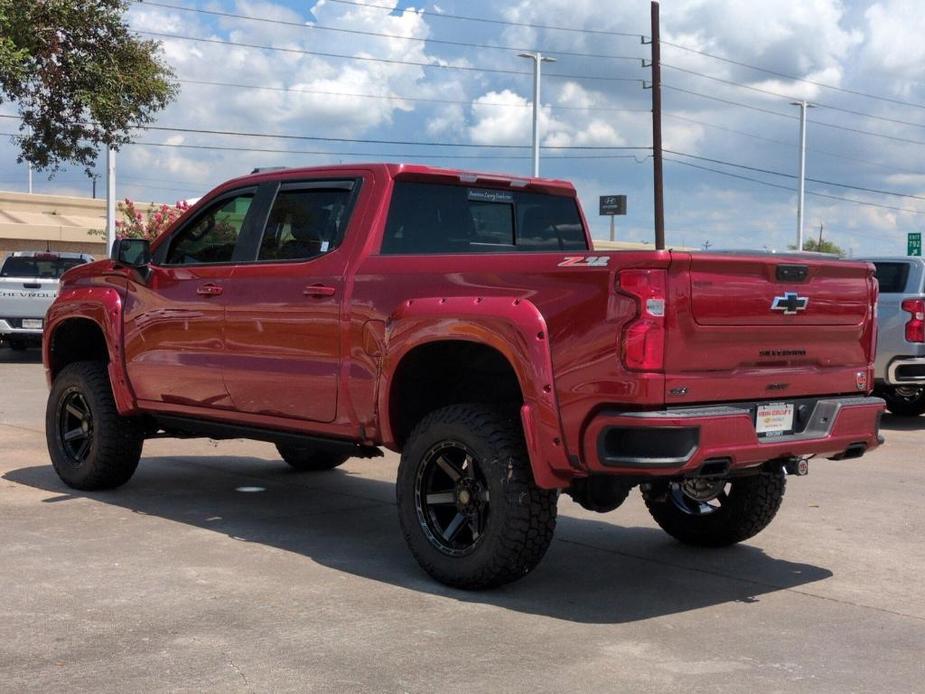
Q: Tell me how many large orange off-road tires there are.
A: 0